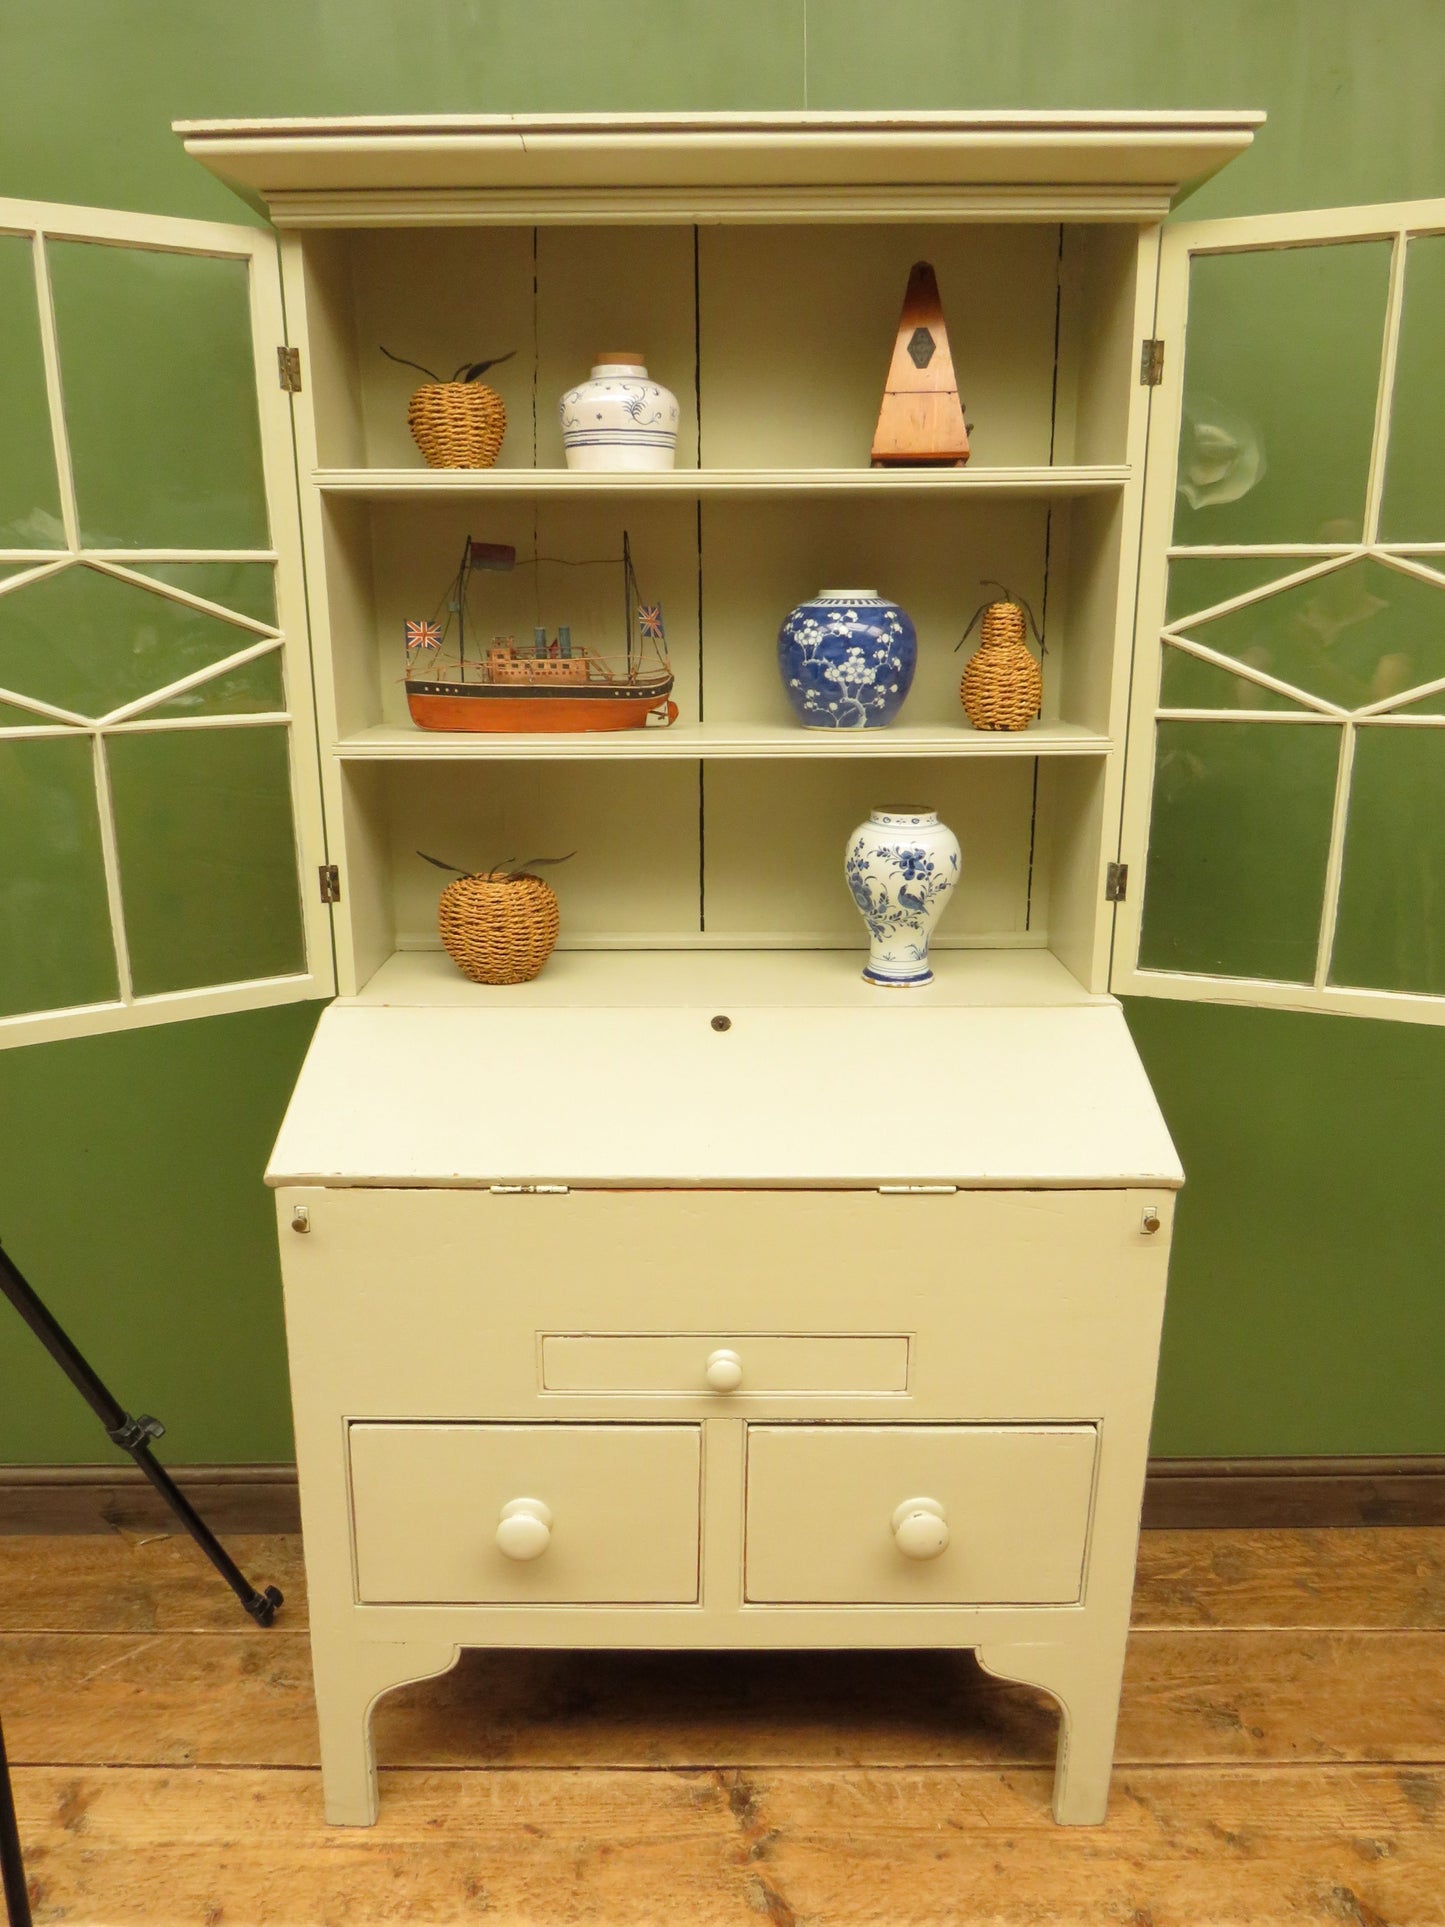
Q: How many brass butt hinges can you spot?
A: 4